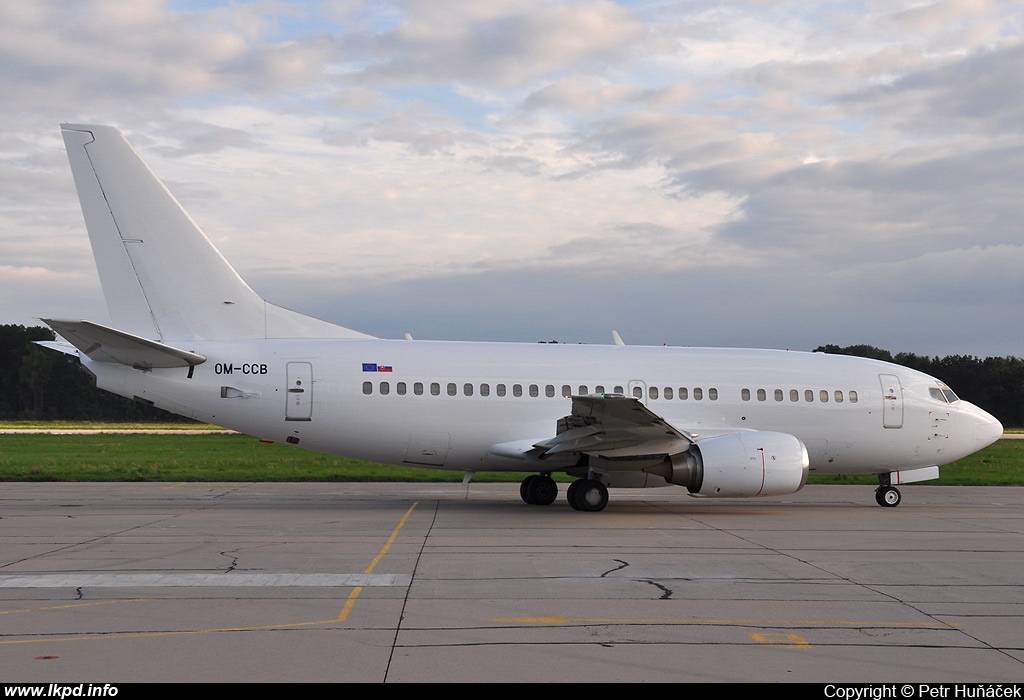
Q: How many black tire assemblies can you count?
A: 3